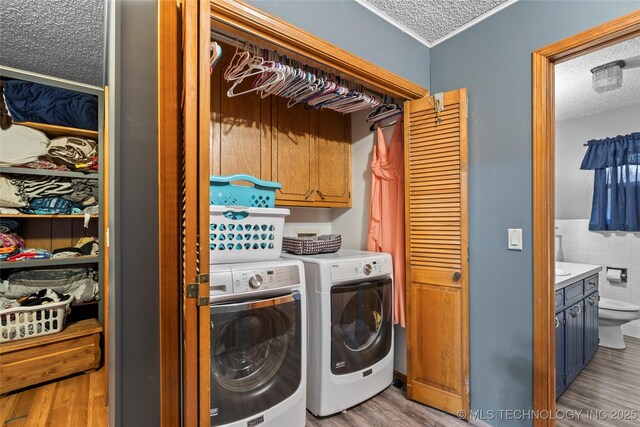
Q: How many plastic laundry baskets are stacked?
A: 2